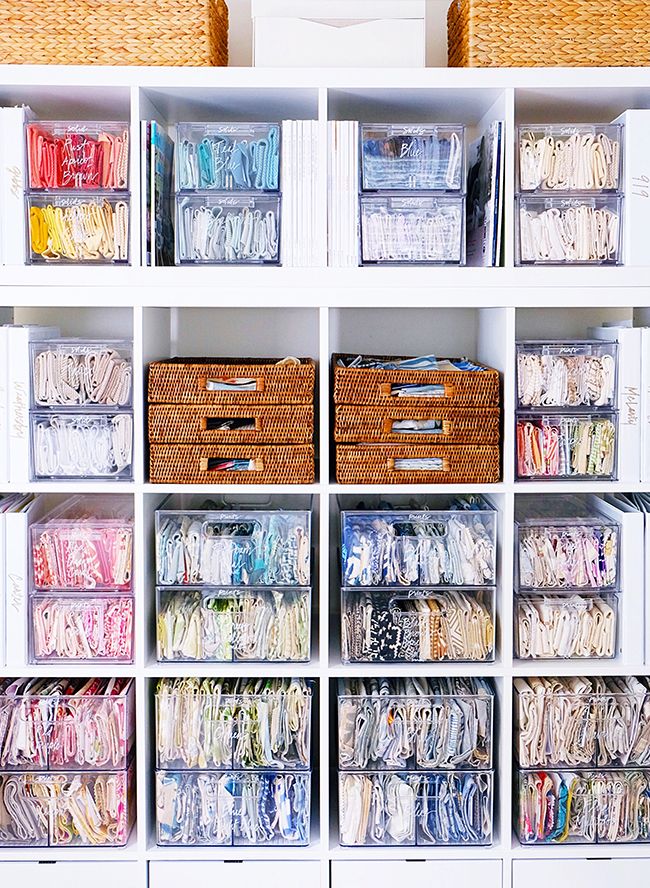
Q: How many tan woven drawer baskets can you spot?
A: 6